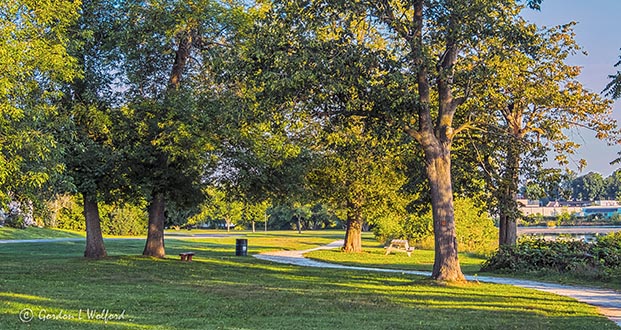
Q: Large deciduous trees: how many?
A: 5